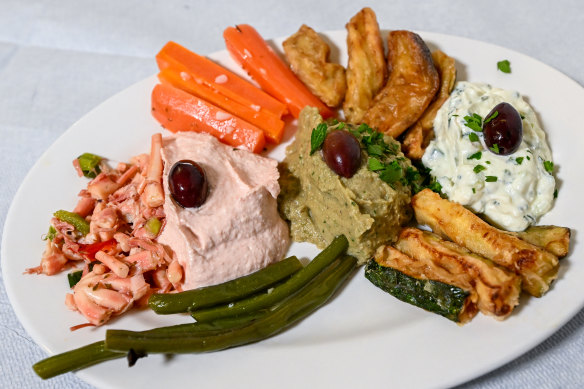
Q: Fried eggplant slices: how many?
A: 4